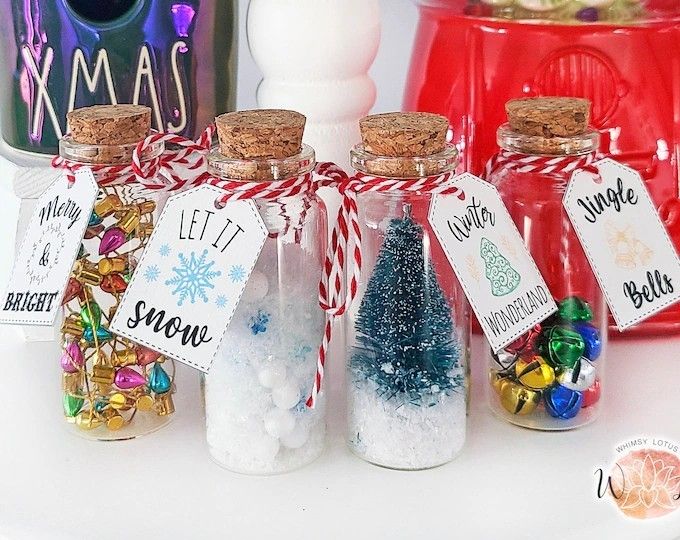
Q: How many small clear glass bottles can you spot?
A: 4